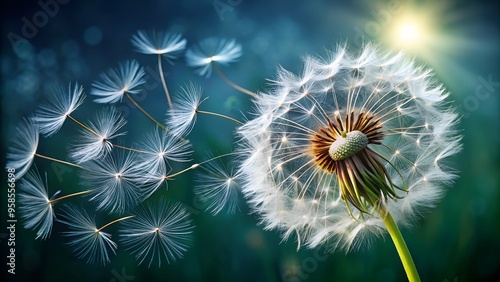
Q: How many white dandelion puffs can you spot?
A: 14